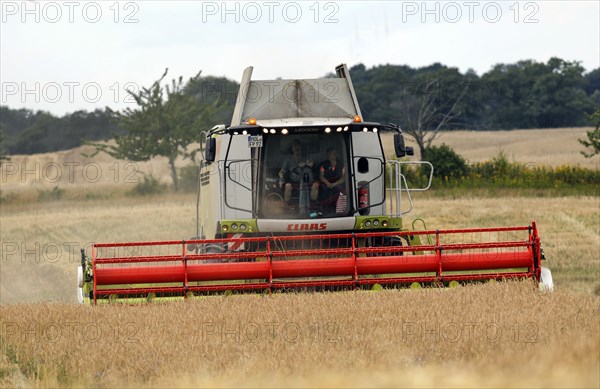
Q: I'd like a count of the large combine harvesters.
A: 1